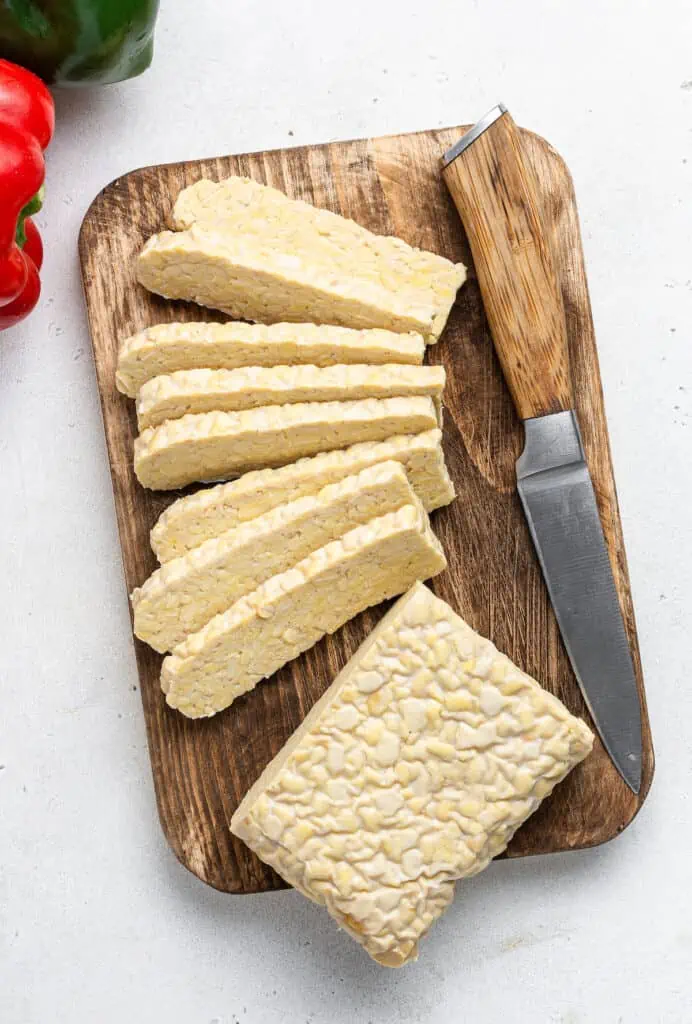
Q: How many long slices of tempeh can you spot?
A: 8